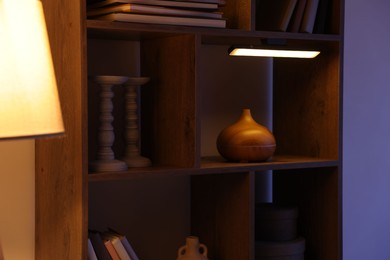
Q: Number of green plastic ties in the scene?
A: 0